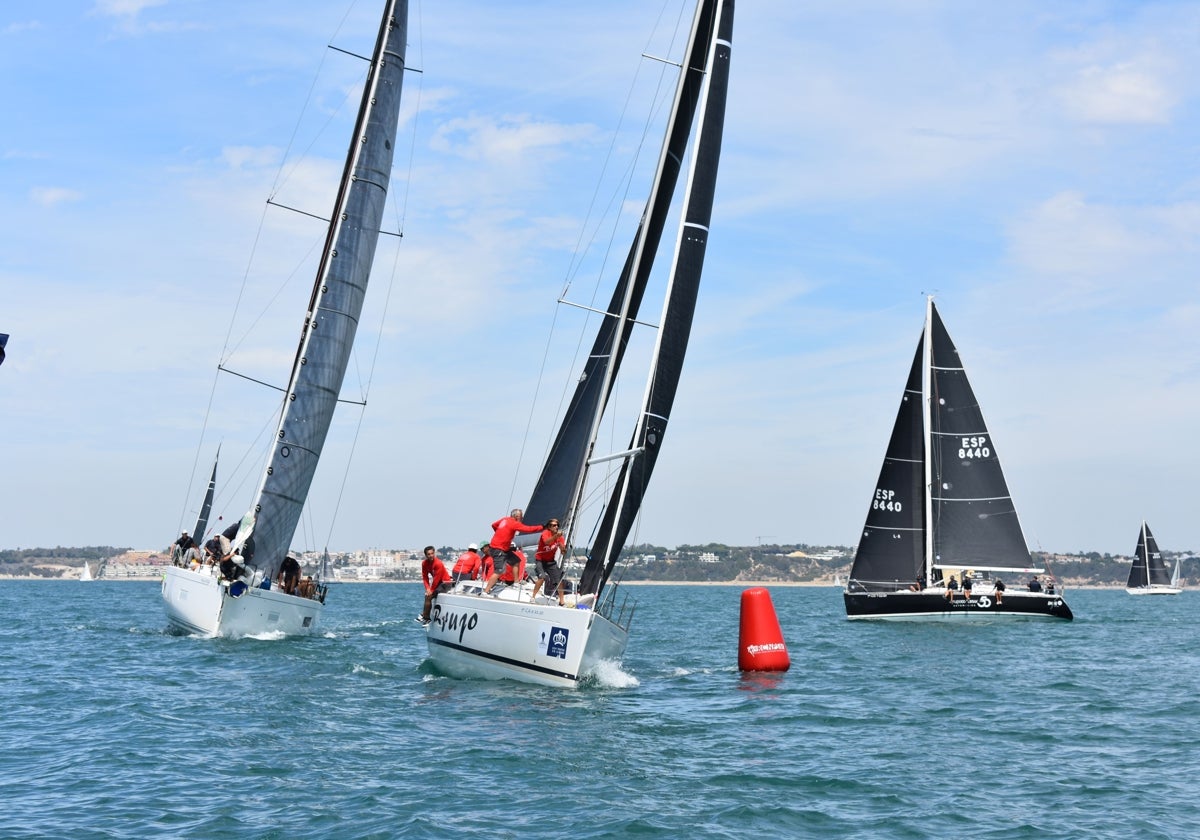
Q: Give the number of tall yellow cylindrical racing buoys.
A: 0